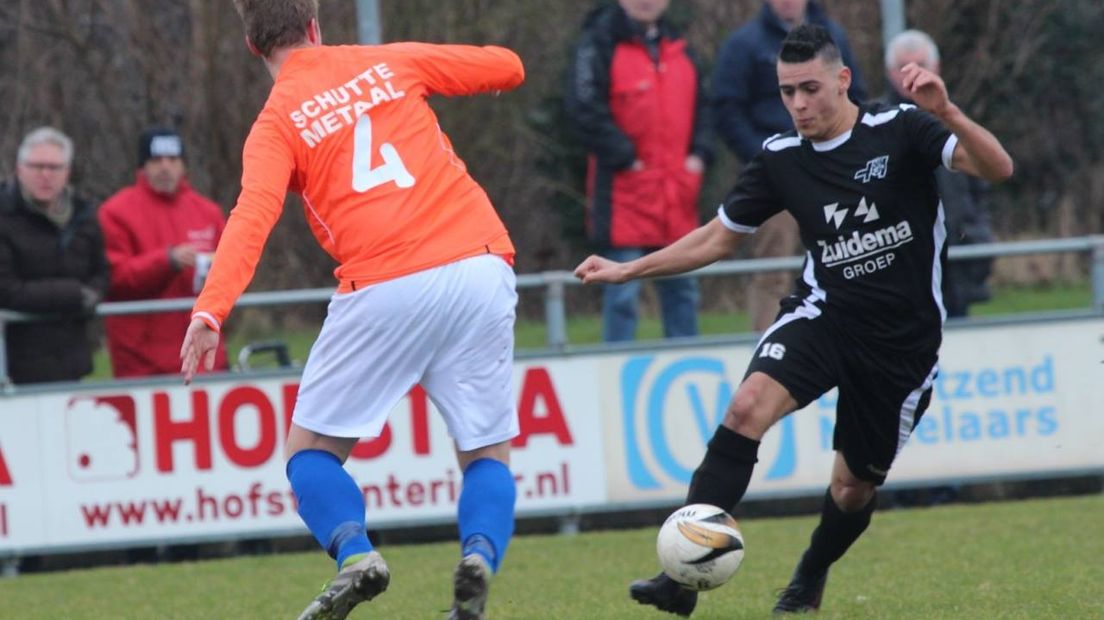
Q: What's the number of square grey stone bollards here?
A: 0